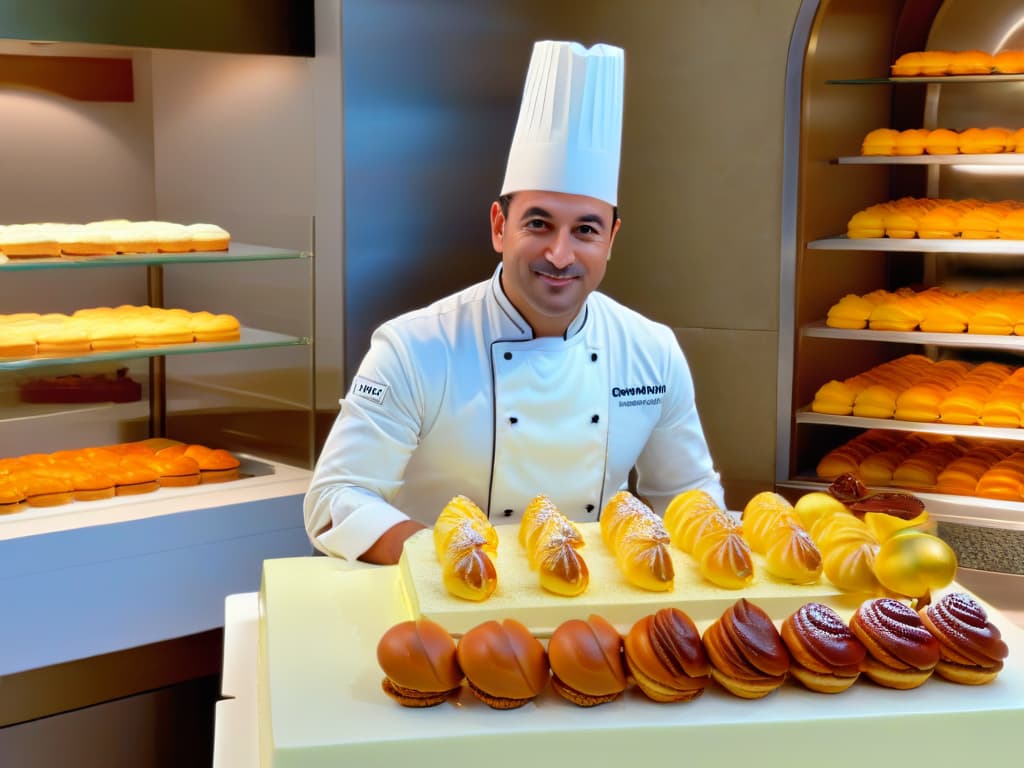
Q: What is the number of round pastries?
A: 8